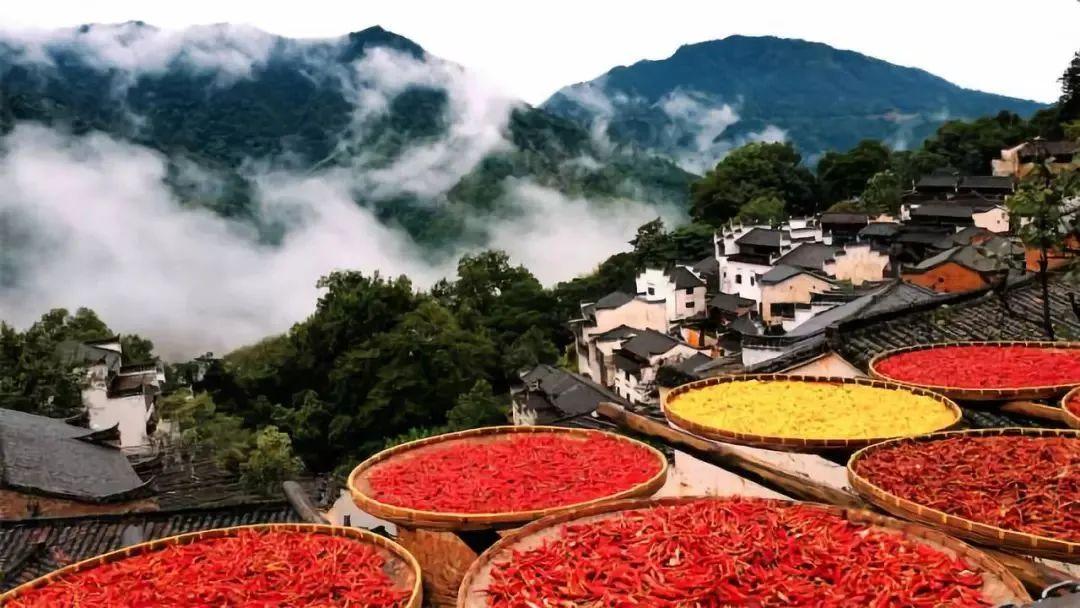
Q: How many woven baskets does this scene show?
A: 7